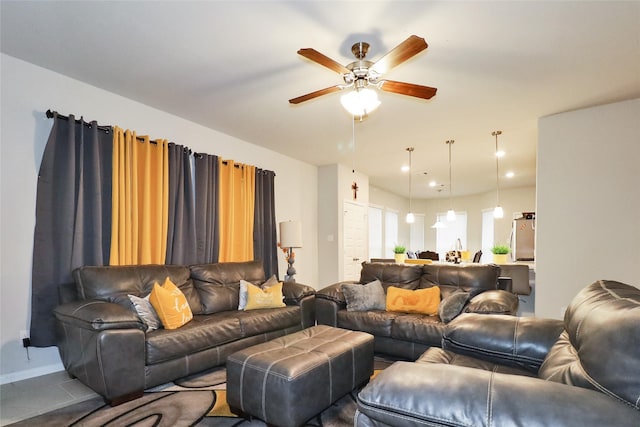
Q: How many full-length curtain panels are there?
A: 6